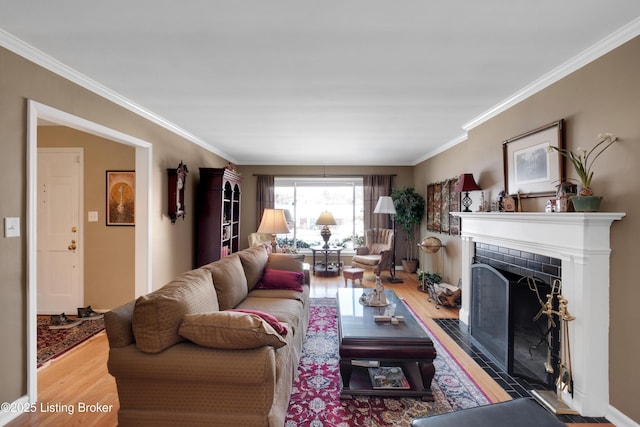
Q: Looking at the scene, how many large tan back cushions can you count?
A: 3